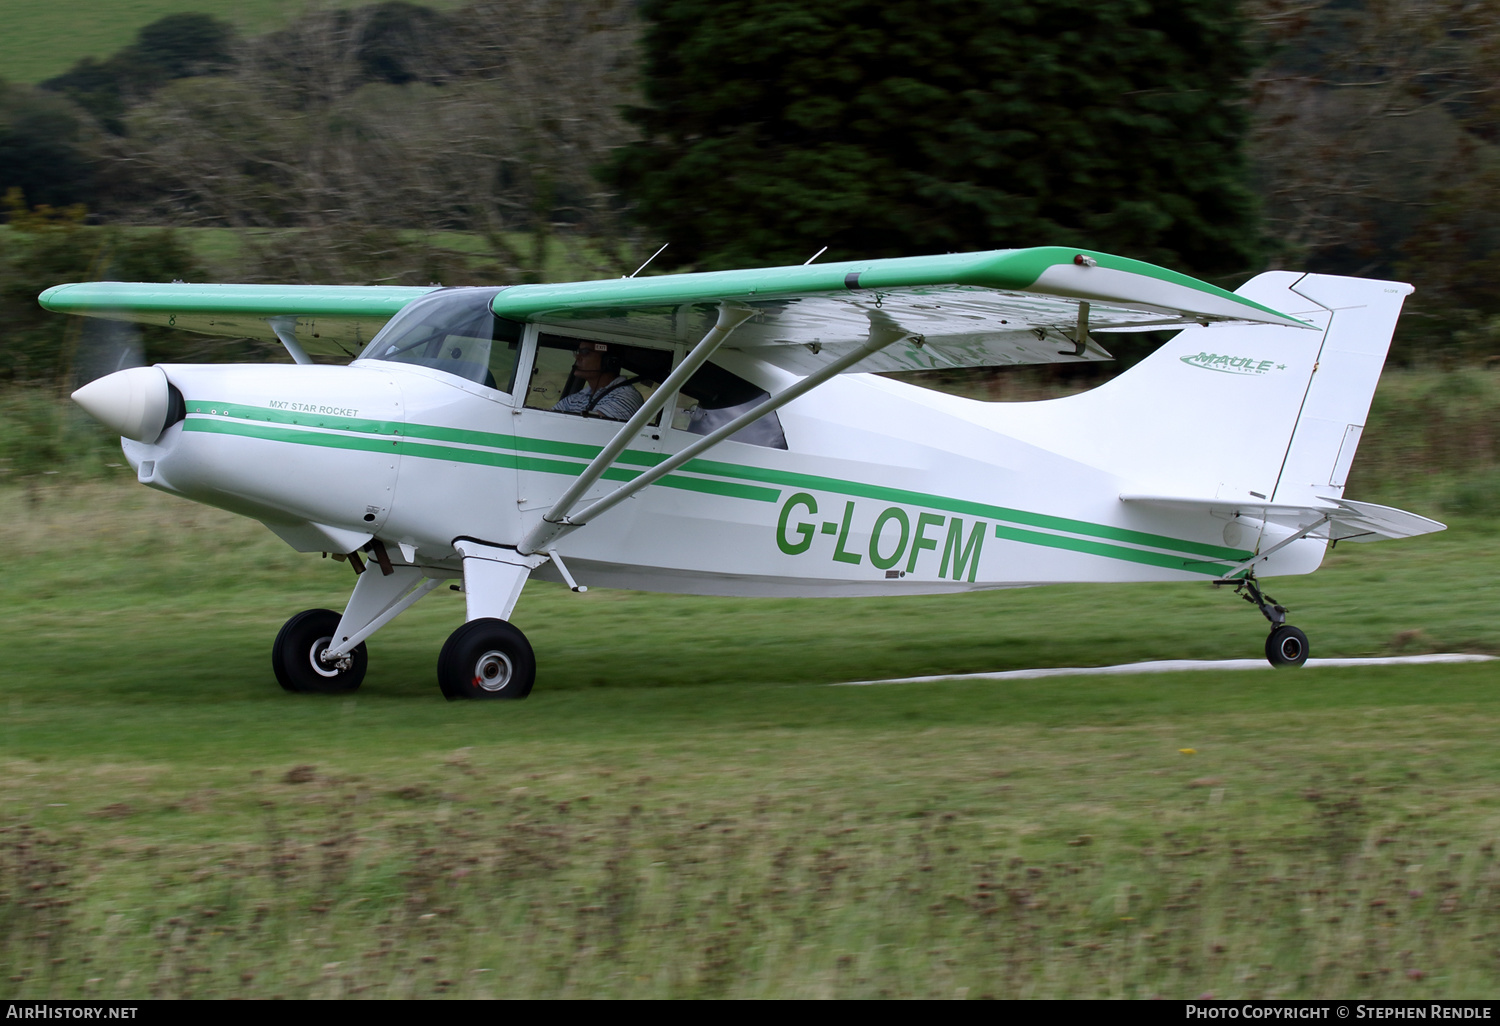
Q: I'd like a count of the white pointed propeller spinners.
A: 1